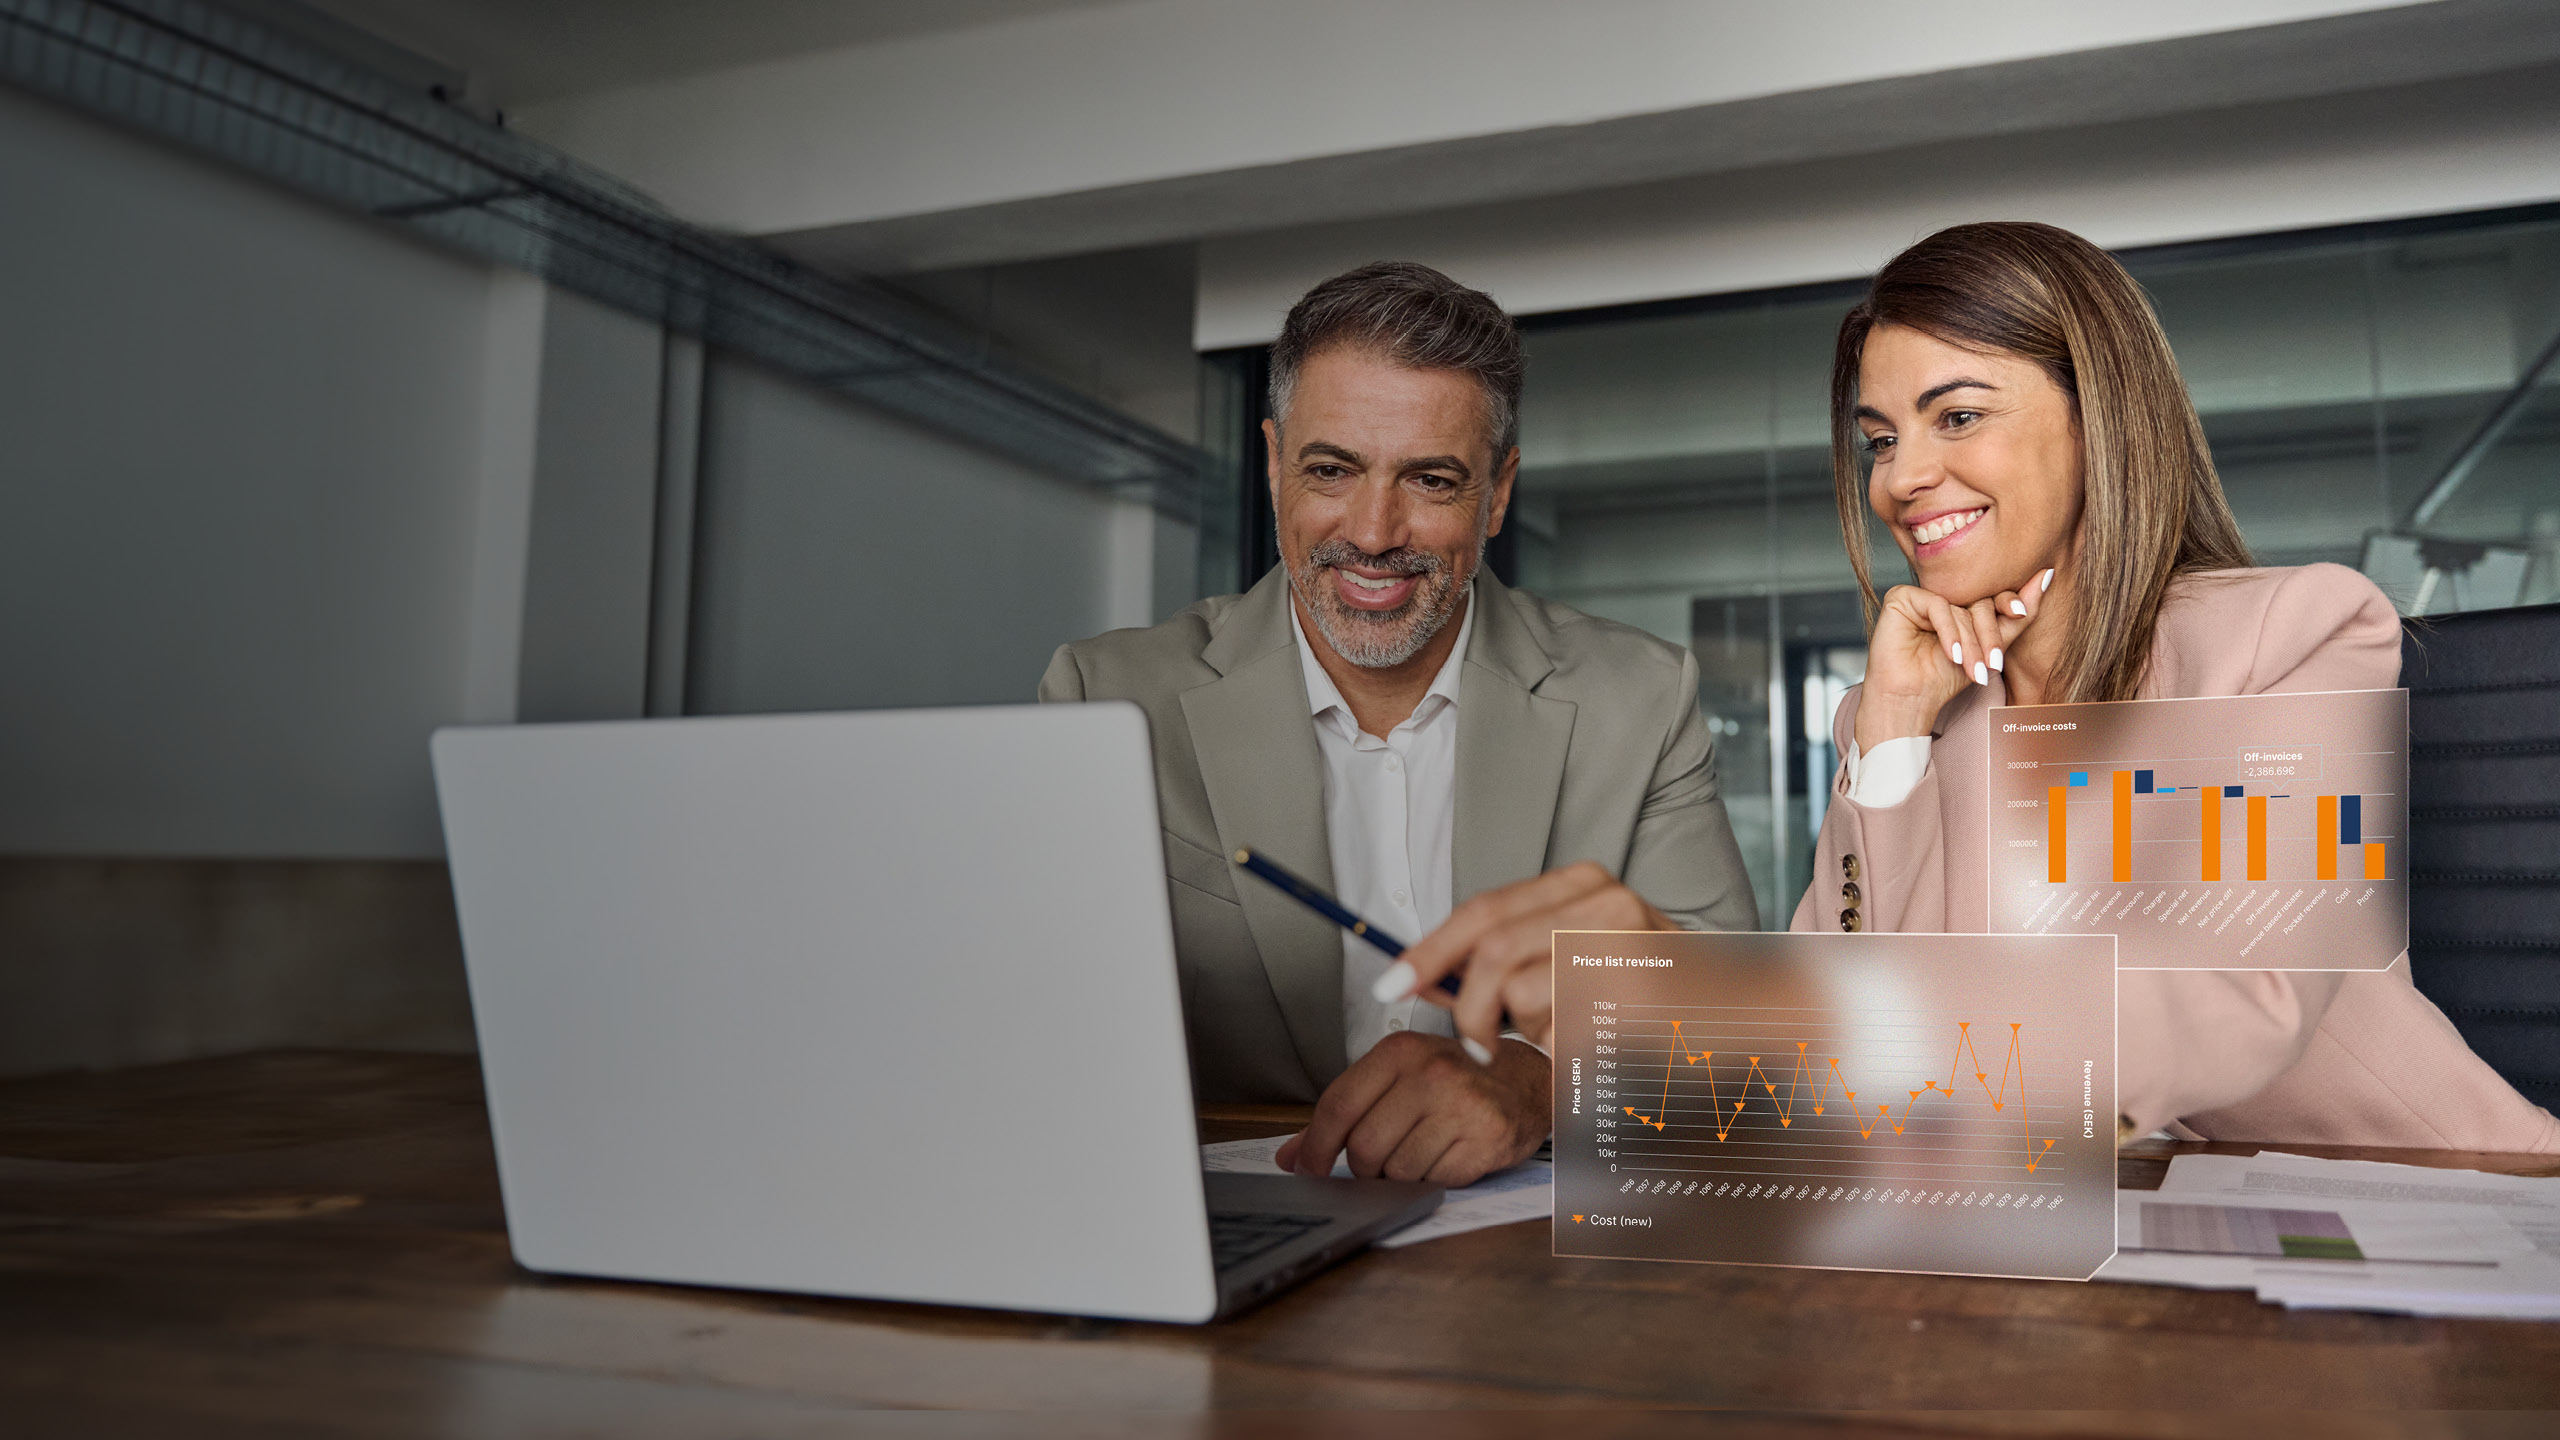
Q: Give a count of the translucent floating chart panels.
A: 2